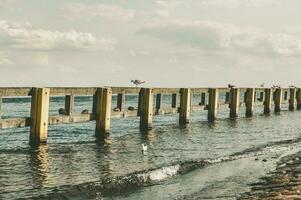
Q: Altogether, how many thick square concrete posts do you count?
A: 11